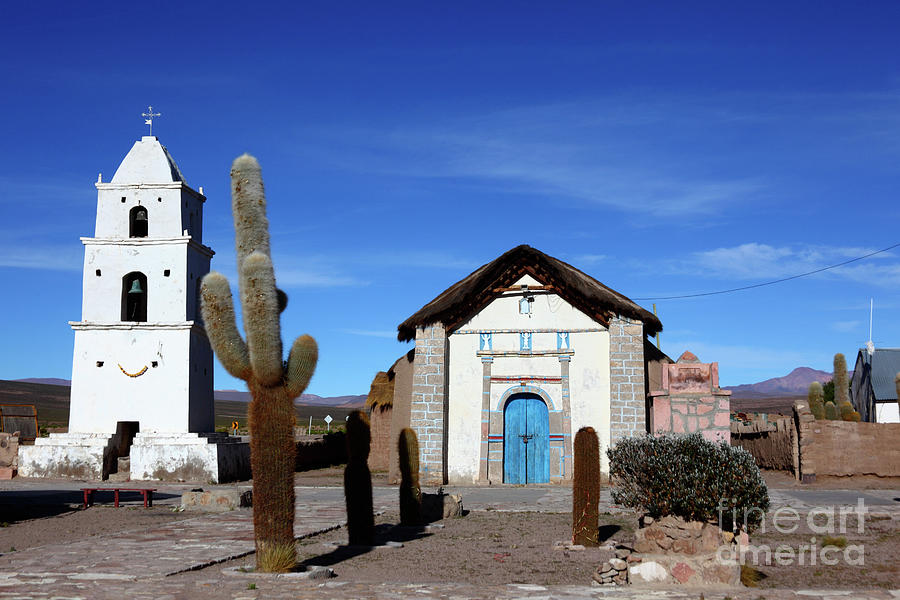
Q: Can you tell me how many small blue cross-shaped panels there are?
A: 3